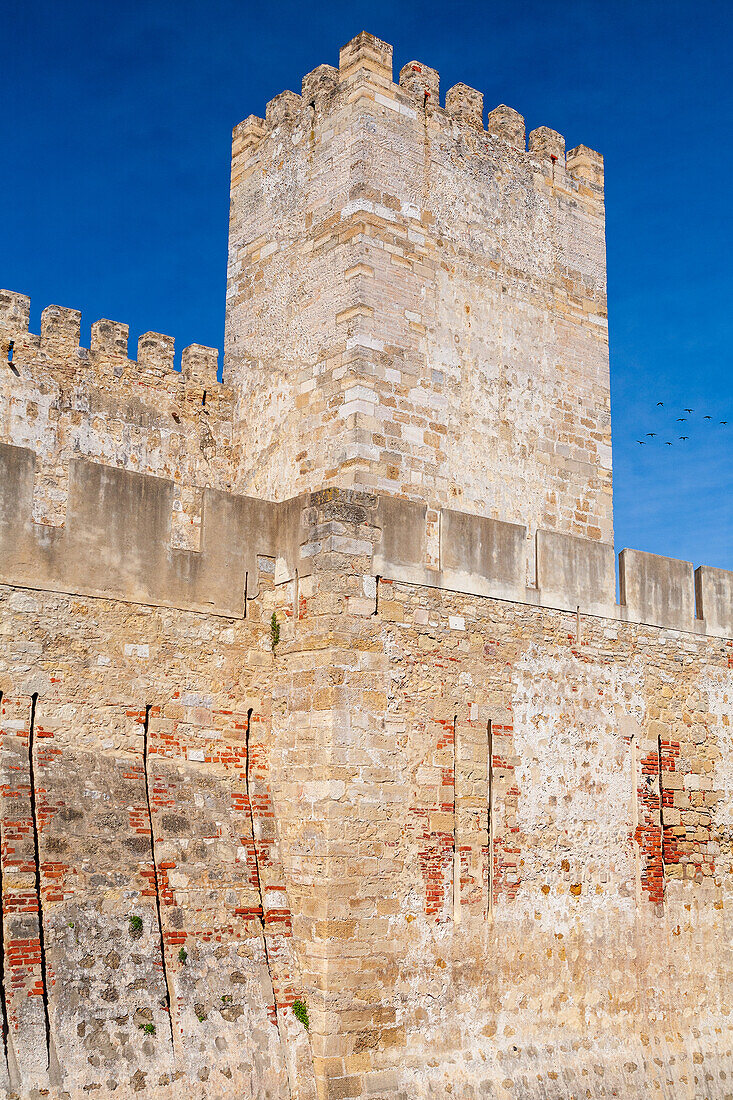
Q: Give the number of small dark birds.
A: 9